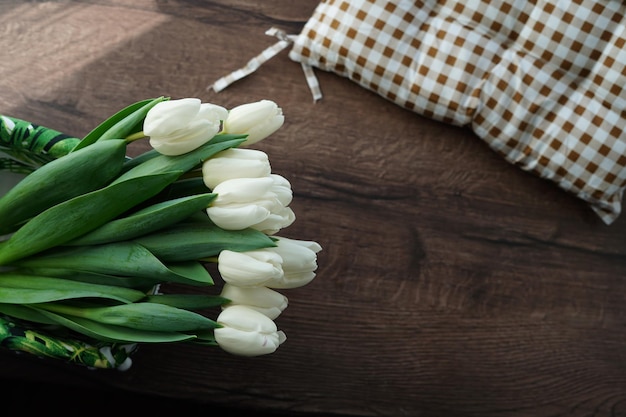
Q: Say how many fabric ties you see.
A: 2